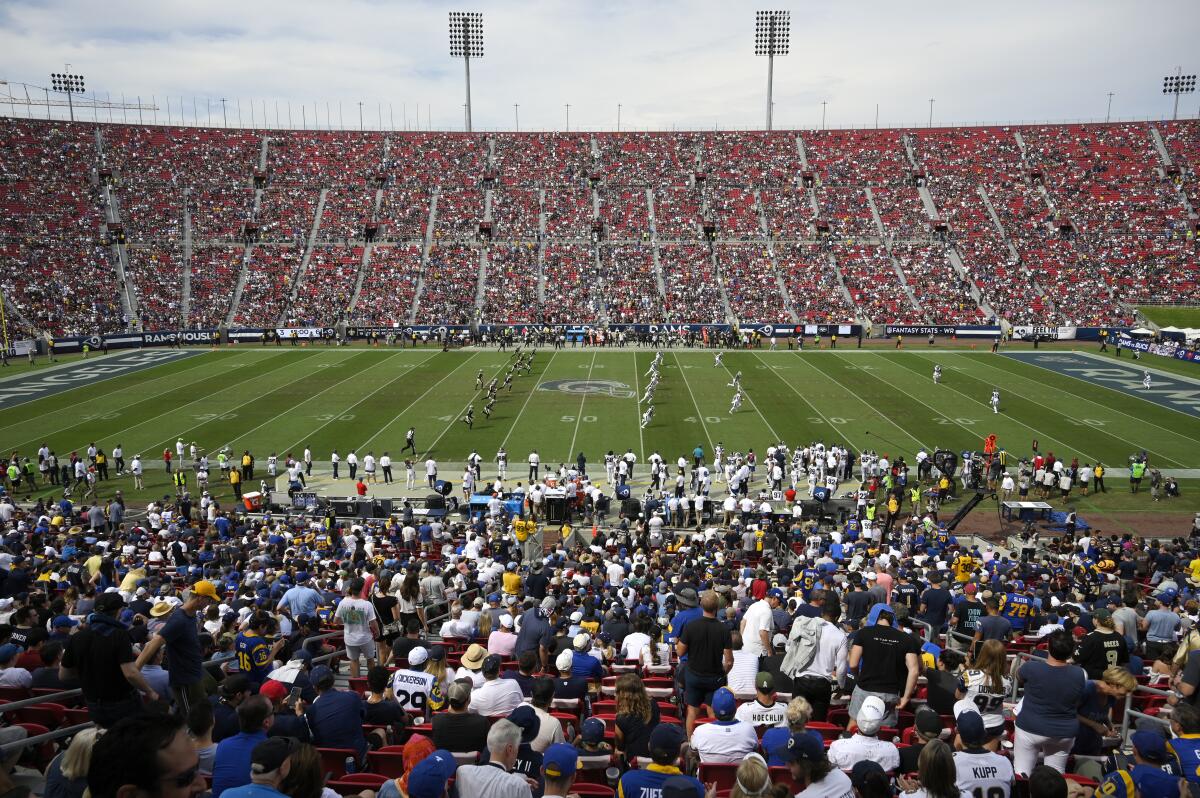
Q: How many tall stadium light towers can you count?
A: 4